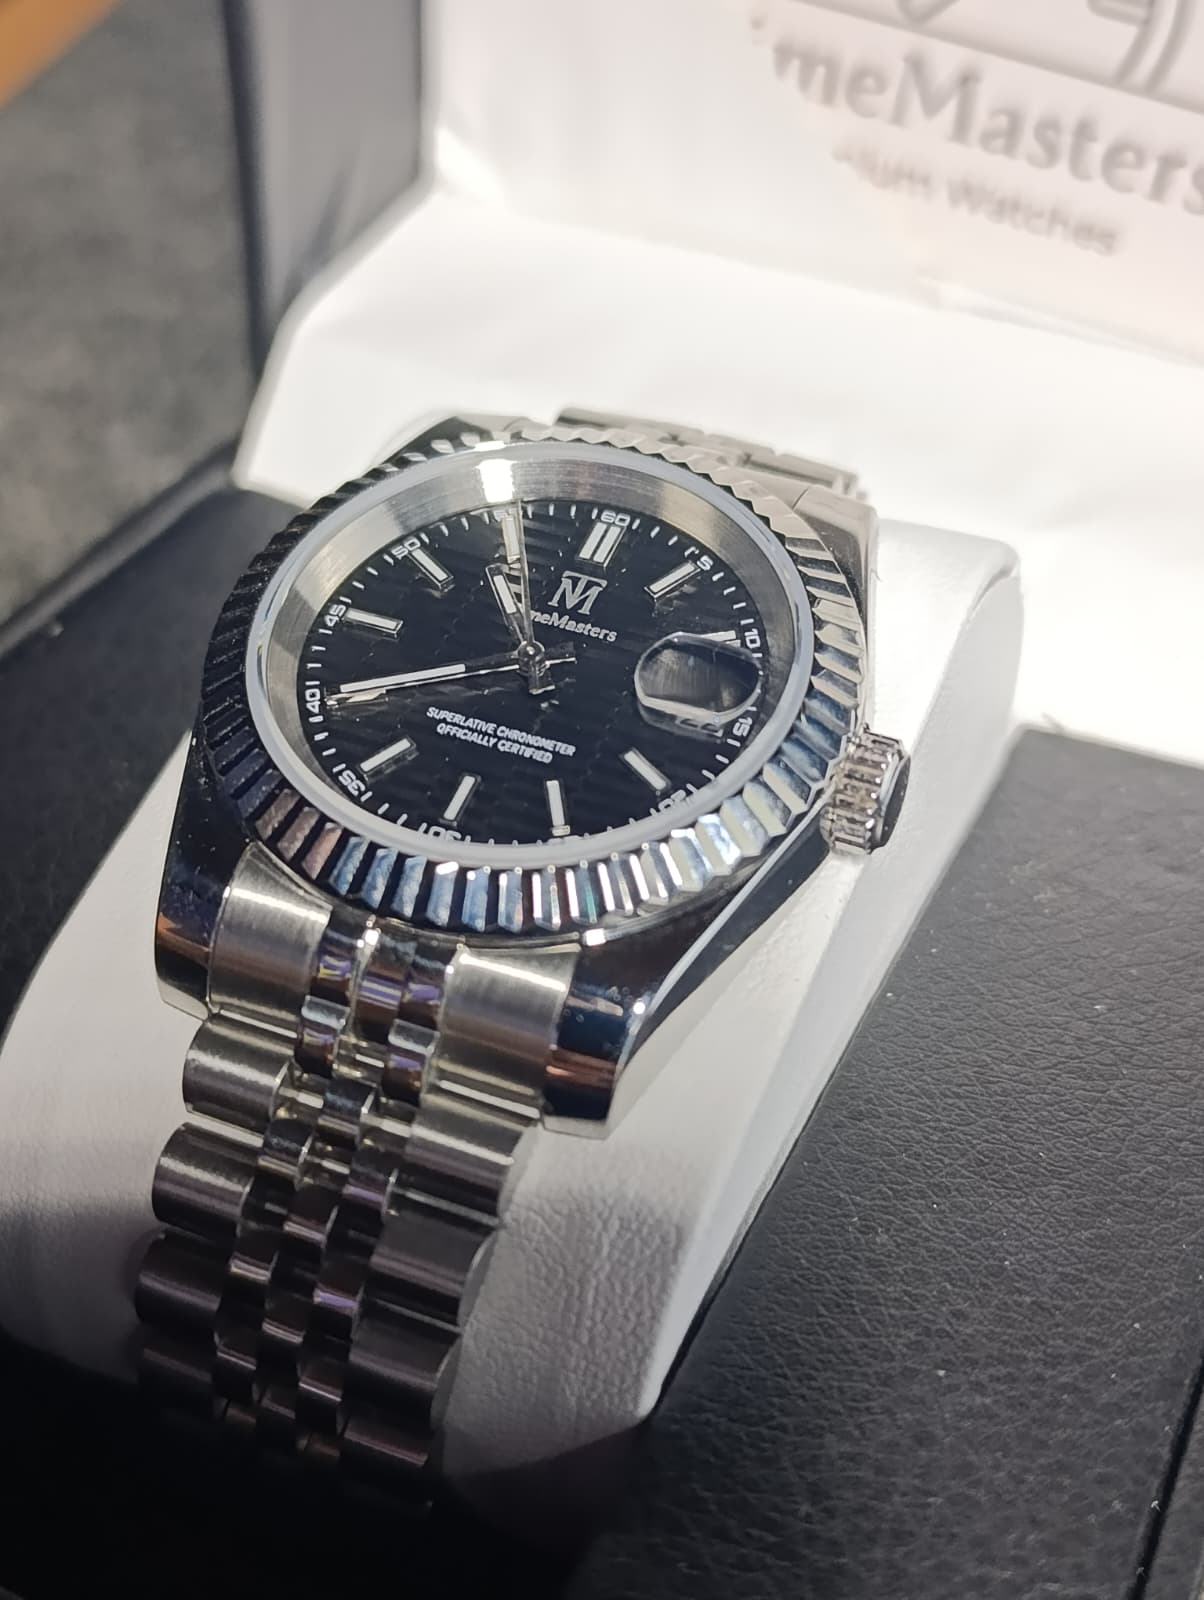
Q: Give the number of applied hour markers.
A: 11